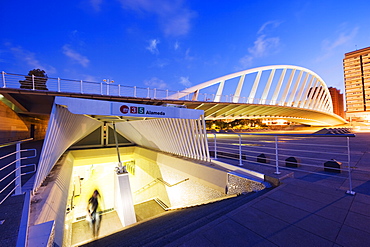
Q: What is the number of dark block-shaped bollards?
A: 3